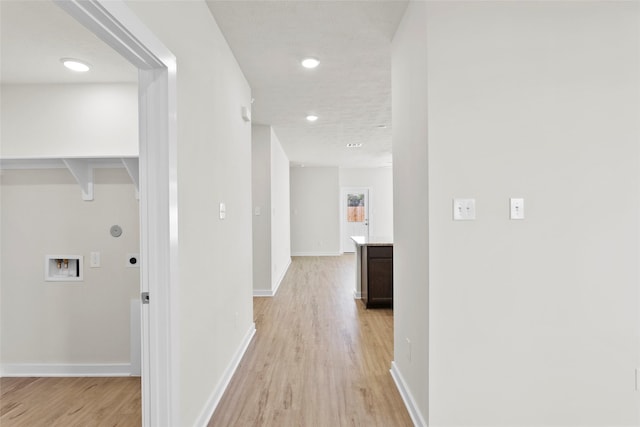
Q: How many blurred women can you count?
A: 0